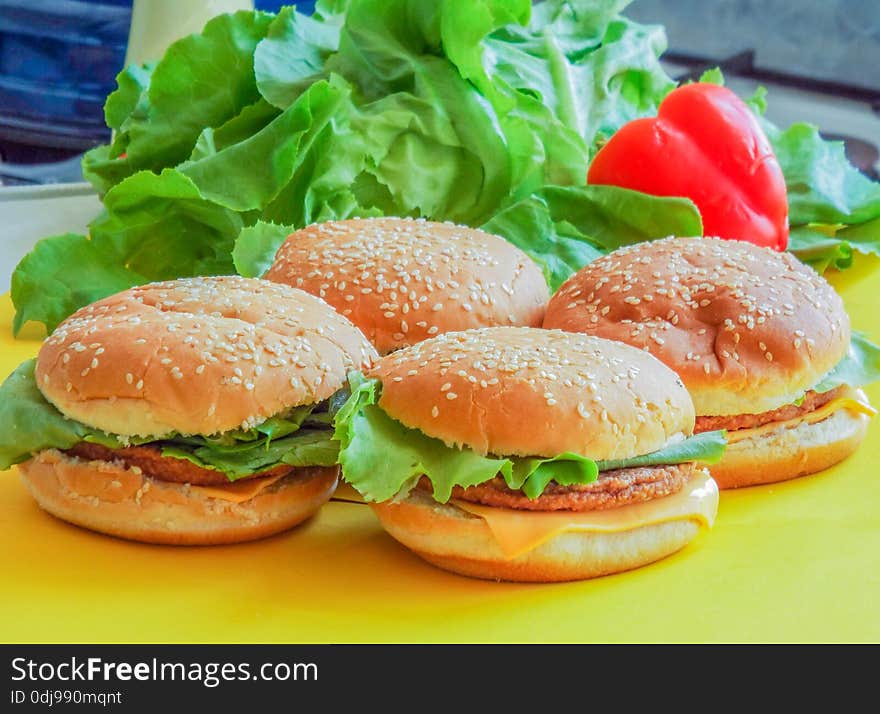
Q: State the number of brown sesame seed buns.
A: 4